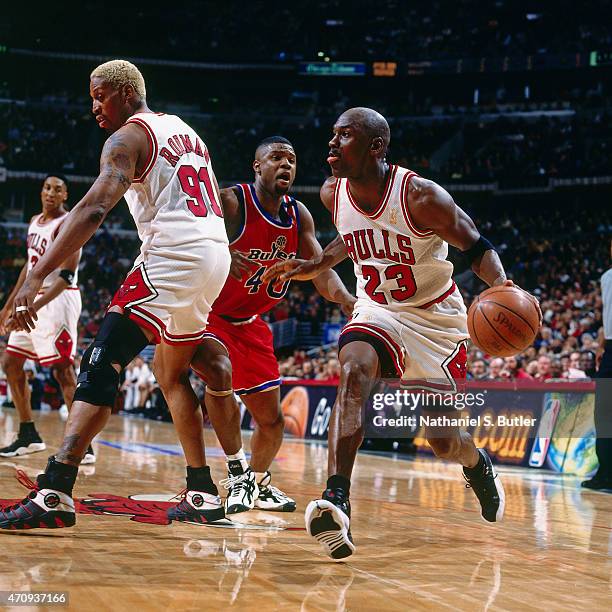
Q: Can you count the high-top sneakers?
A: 8